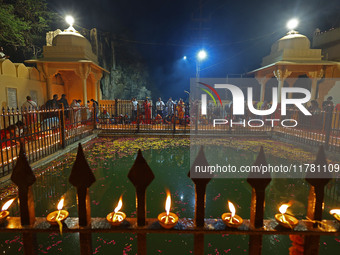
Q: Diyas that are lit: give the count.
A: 7